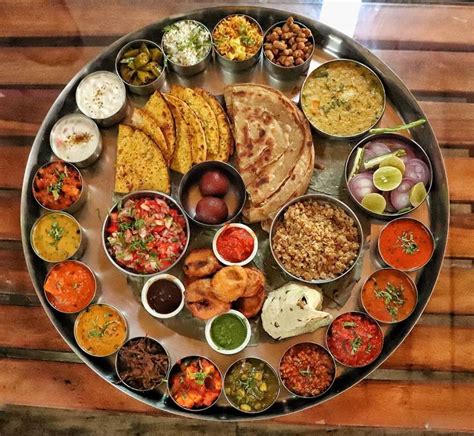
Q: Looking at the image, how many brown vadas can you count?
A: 6